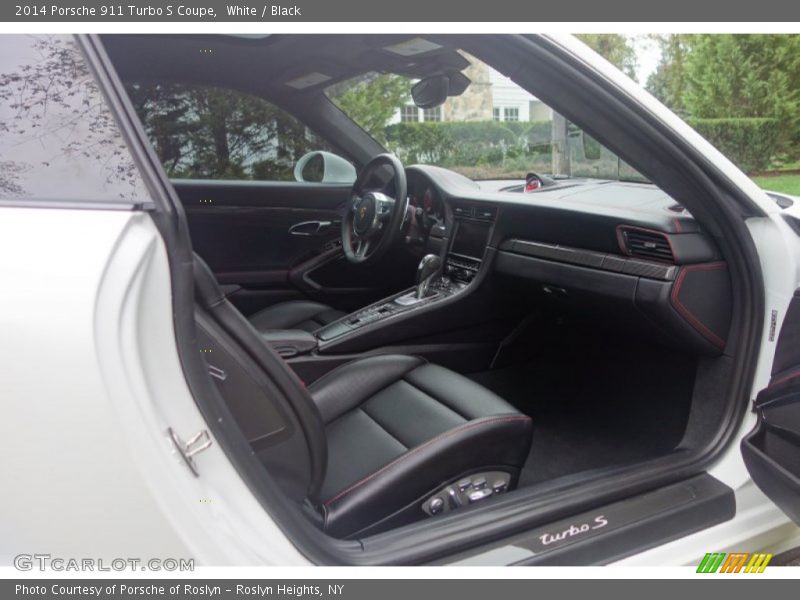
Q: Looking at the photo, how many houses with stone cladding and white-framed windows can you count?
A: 1